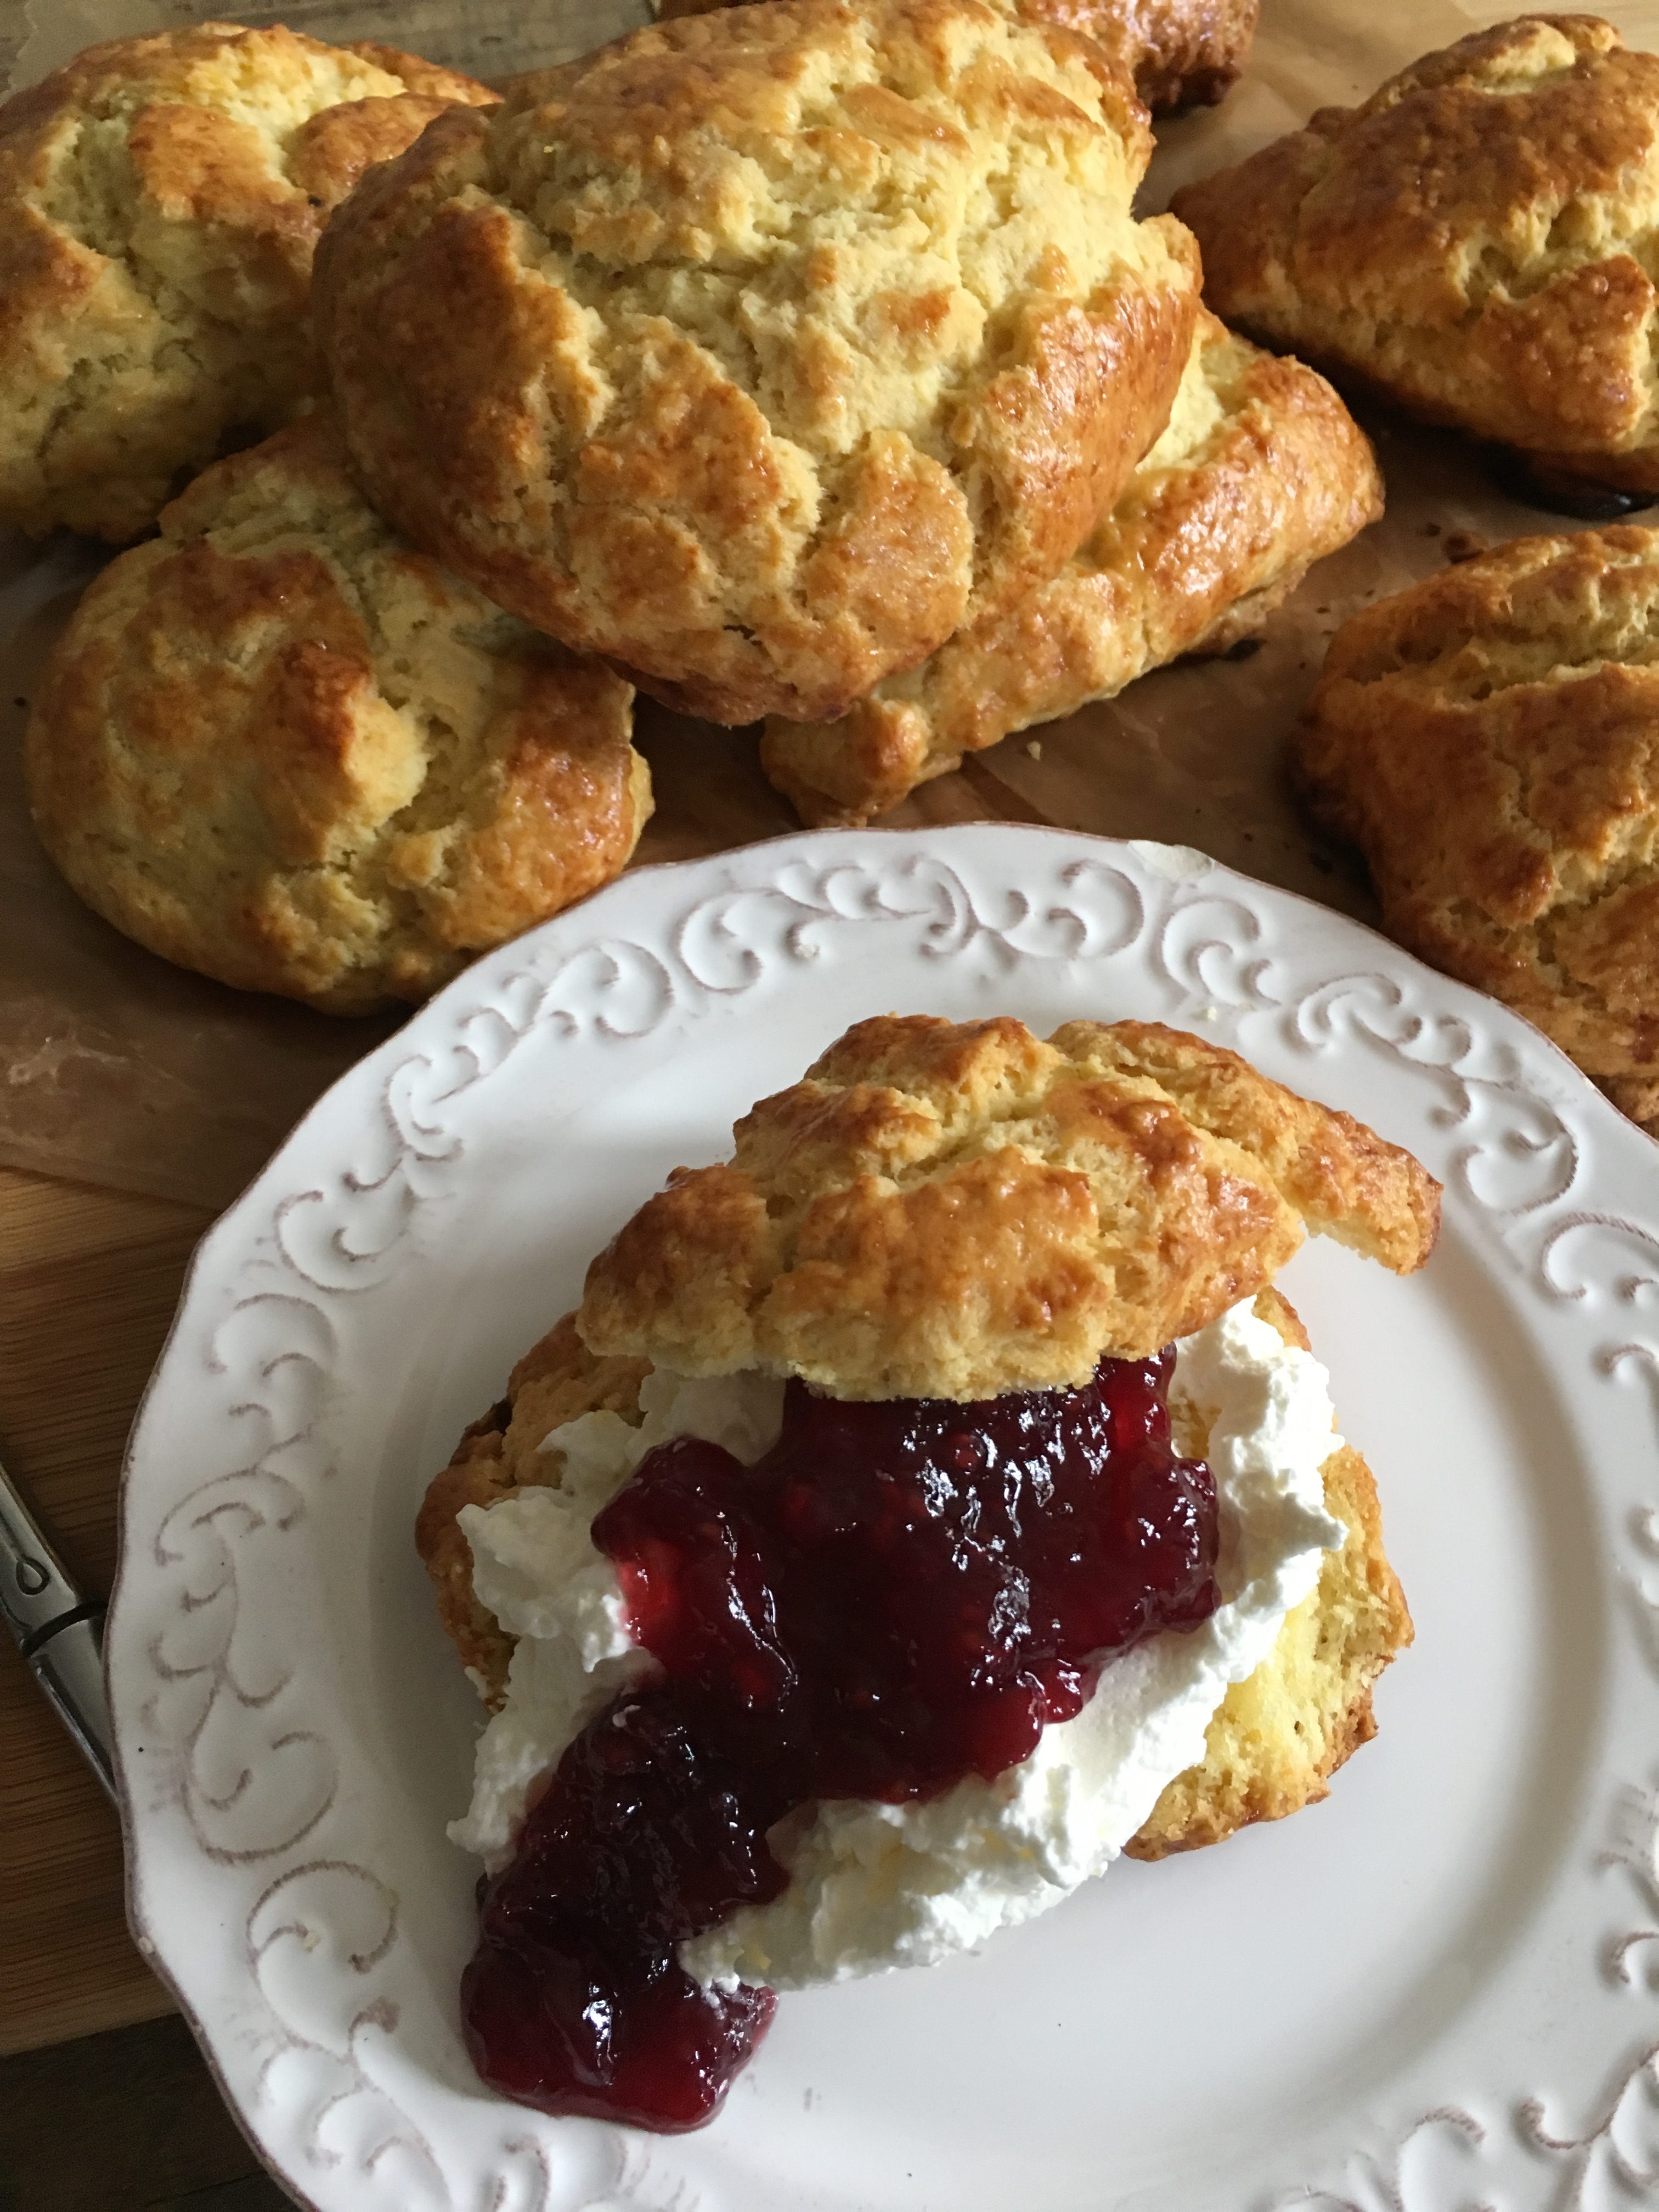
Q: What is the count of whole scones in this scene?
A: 7